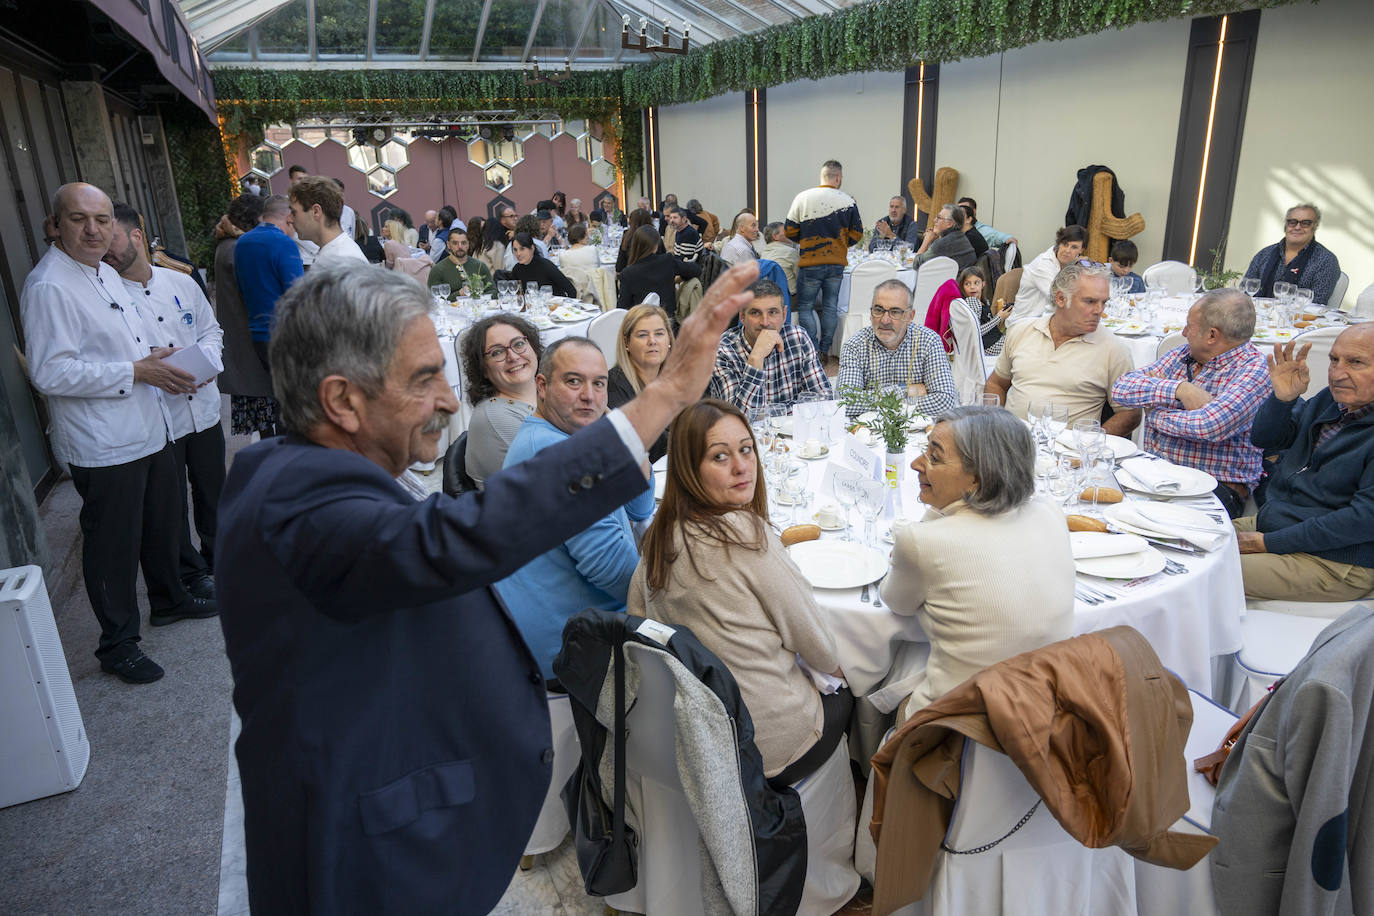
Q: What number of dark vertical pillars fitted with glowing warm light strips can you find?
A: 4